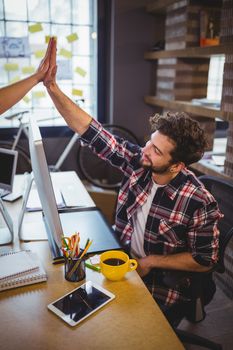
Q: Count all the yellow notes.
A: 12